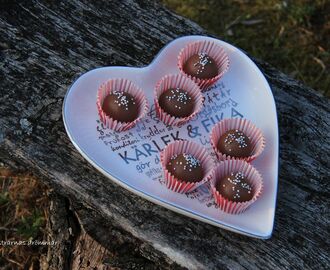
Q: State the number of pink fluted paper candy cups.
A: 6